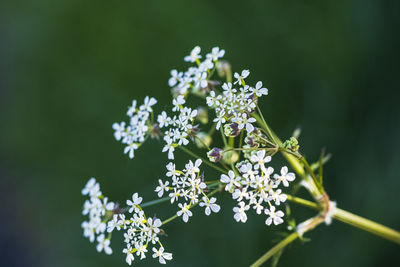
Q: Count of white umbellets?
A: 8